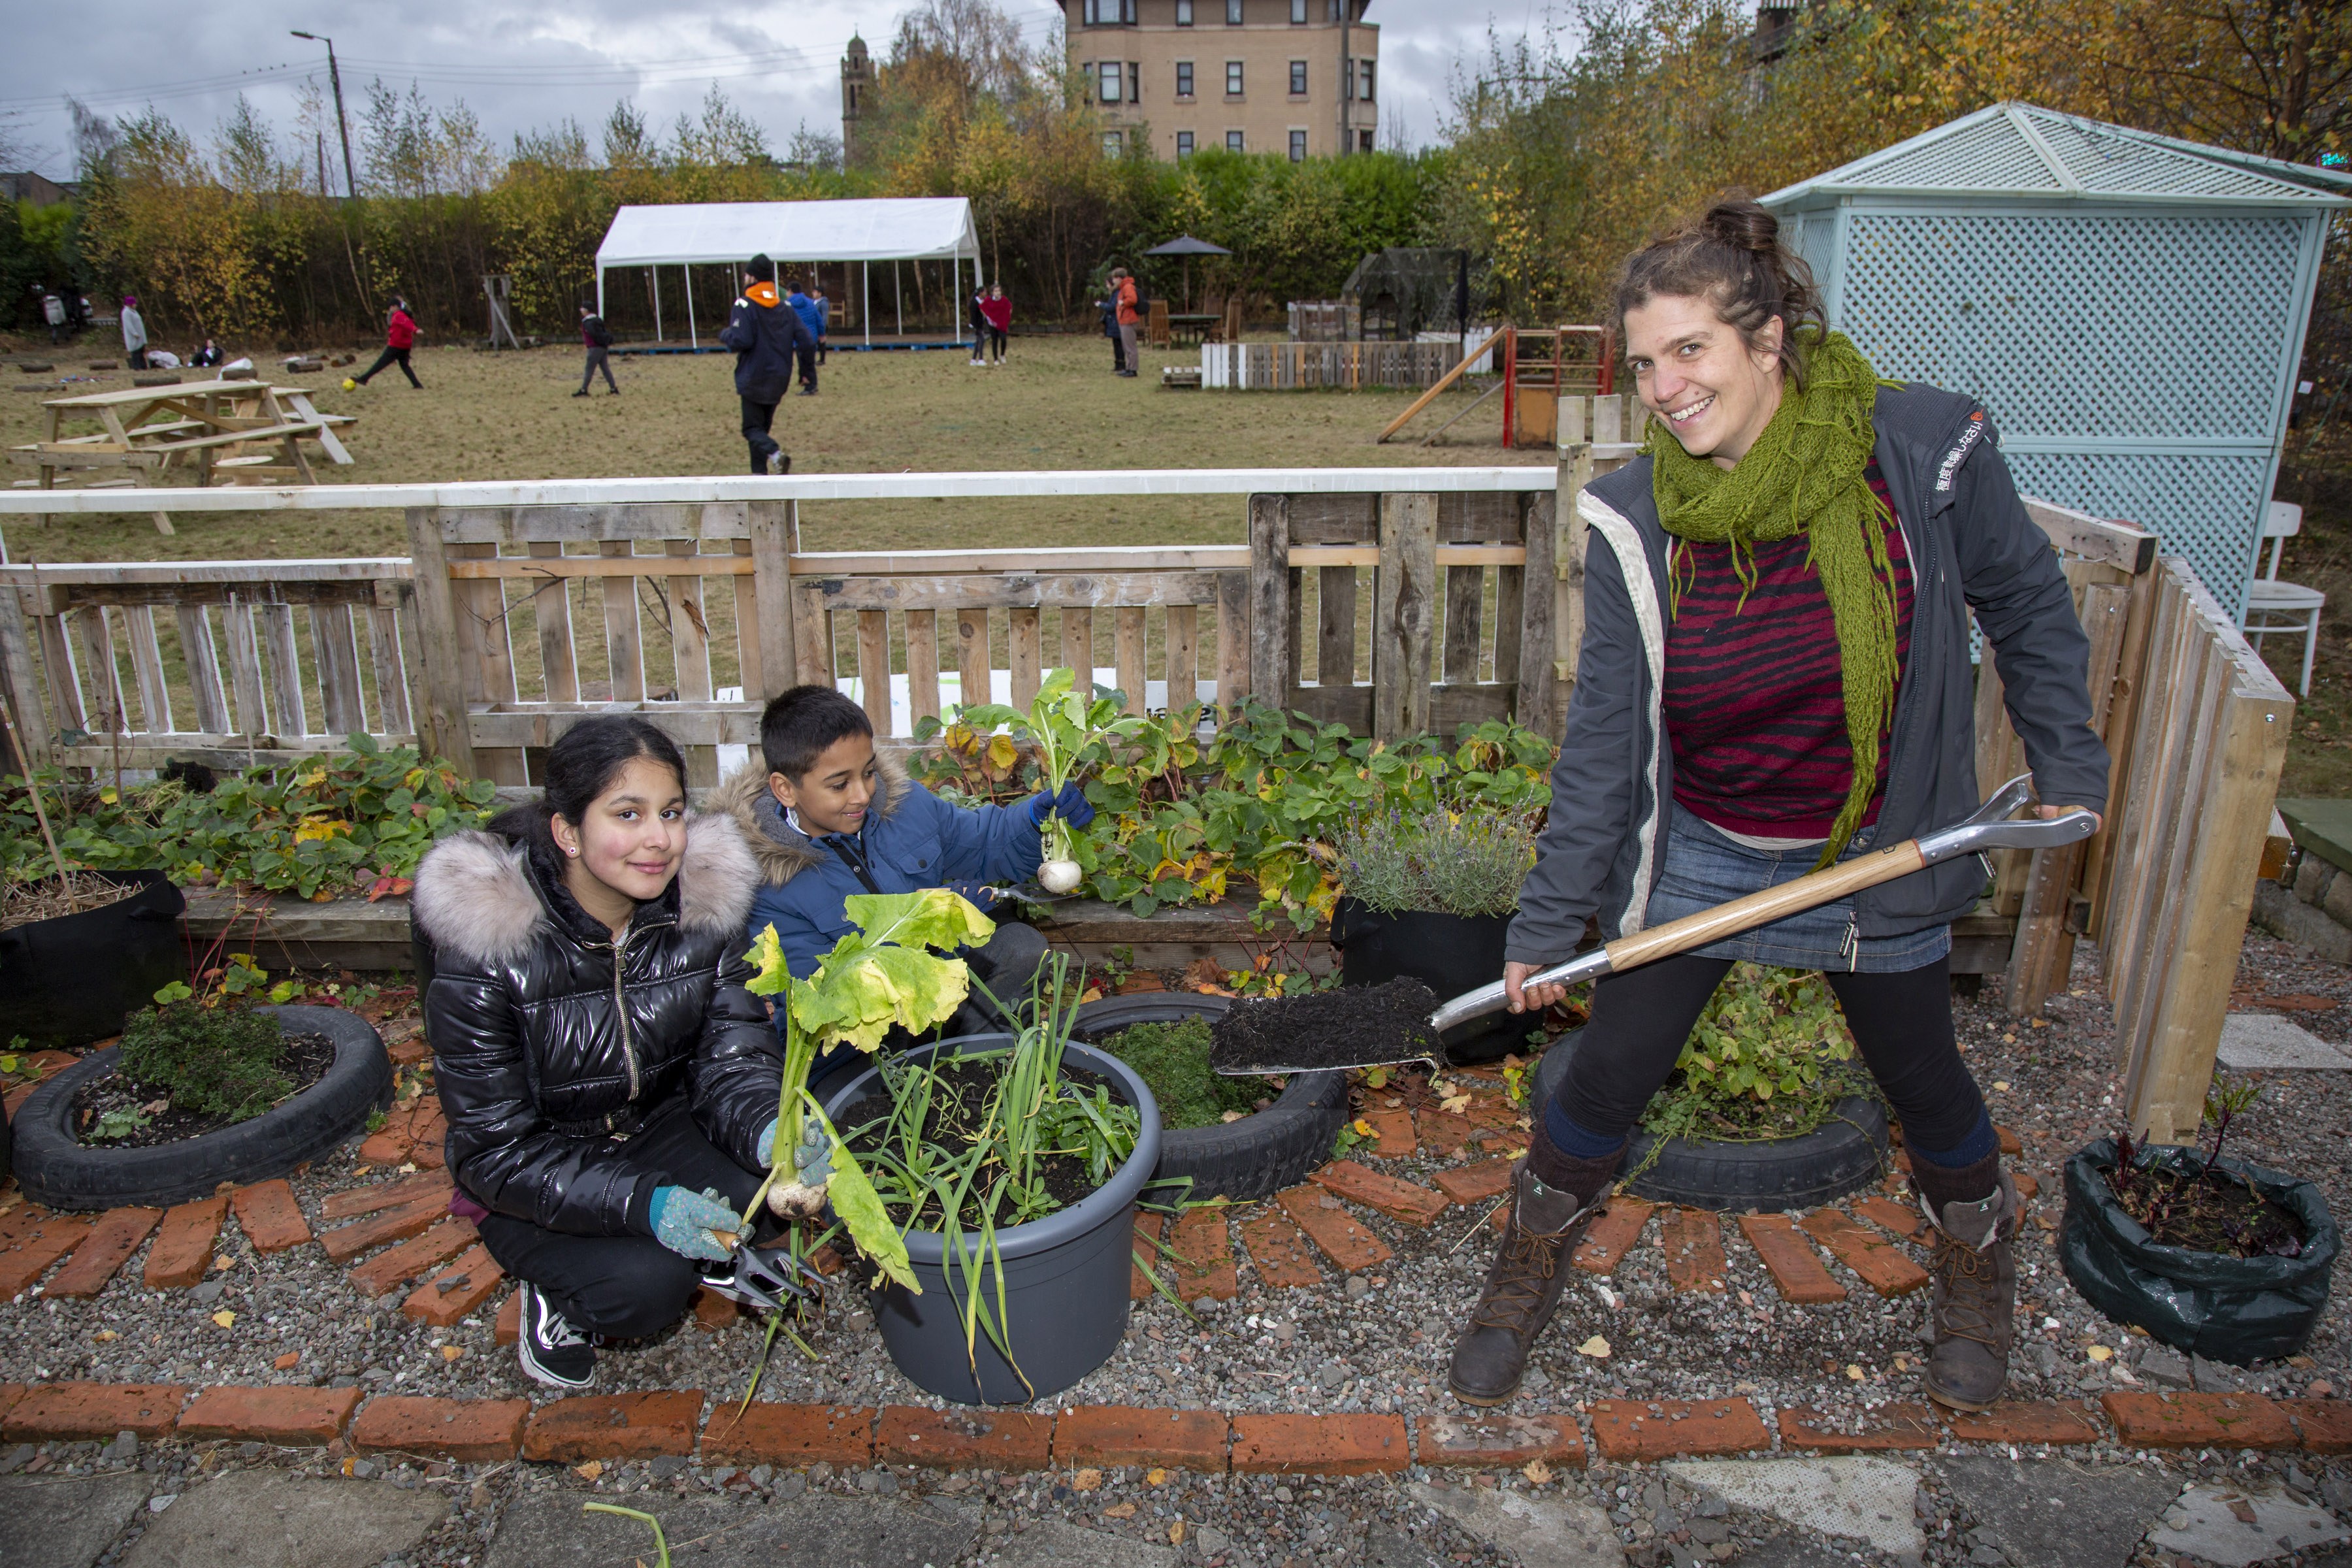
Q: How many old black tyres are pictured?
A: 3